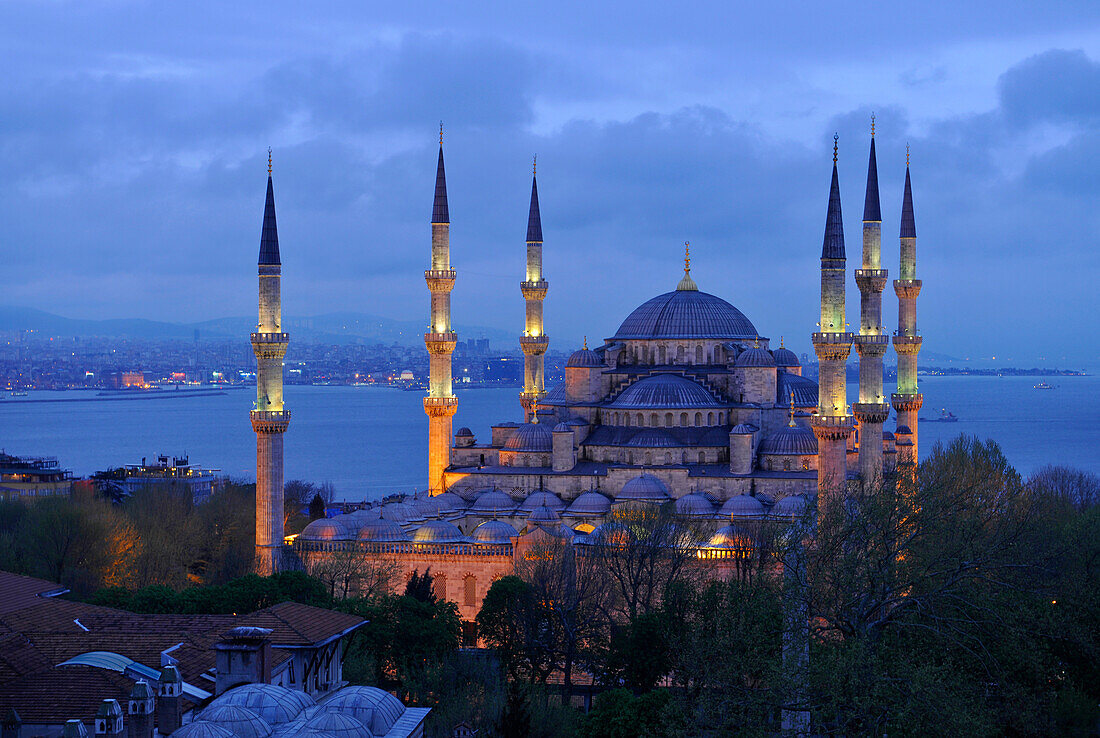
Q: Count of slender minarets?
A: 6